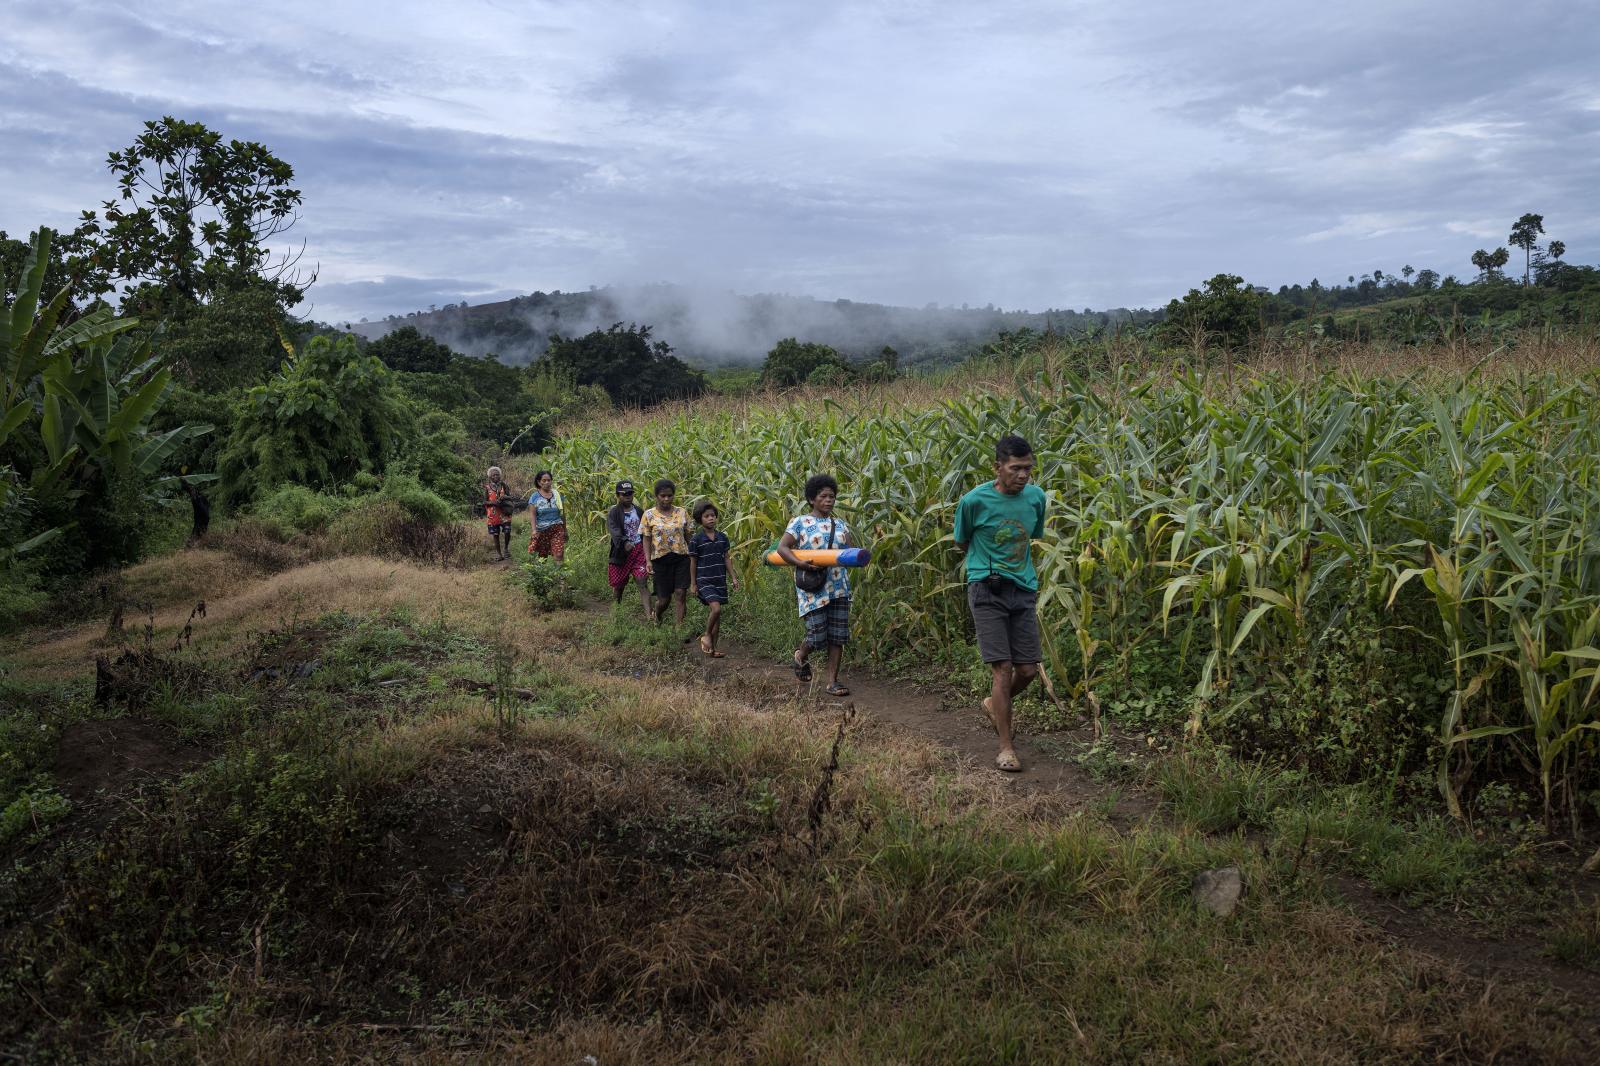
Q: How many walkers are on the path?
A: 7